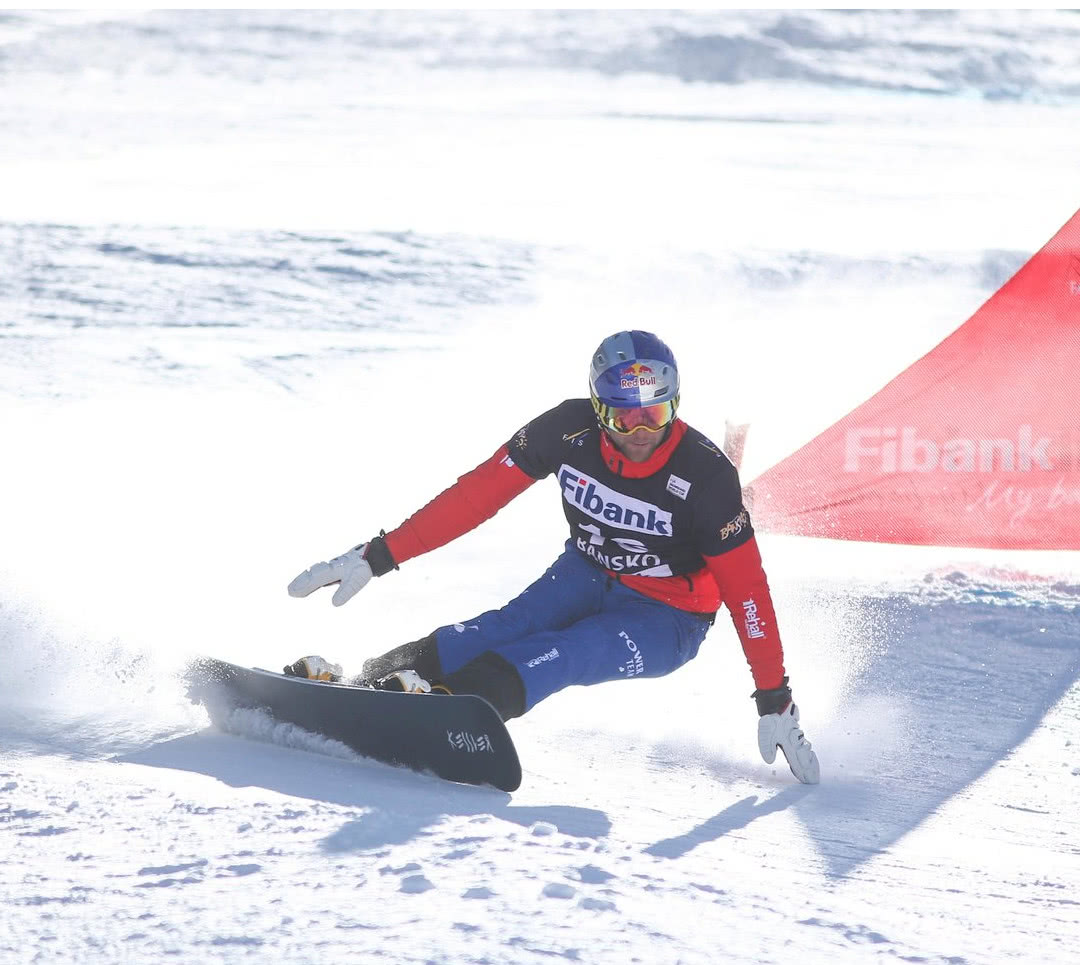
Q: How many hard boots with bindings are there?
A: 2